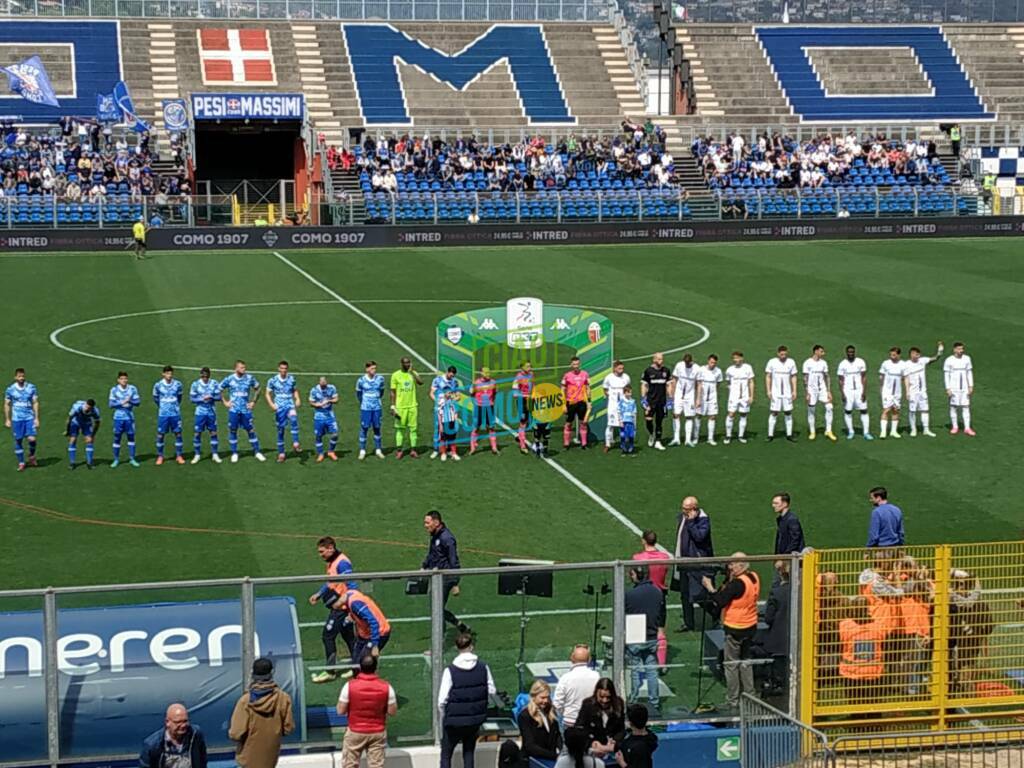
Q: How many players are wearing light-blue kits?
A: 10